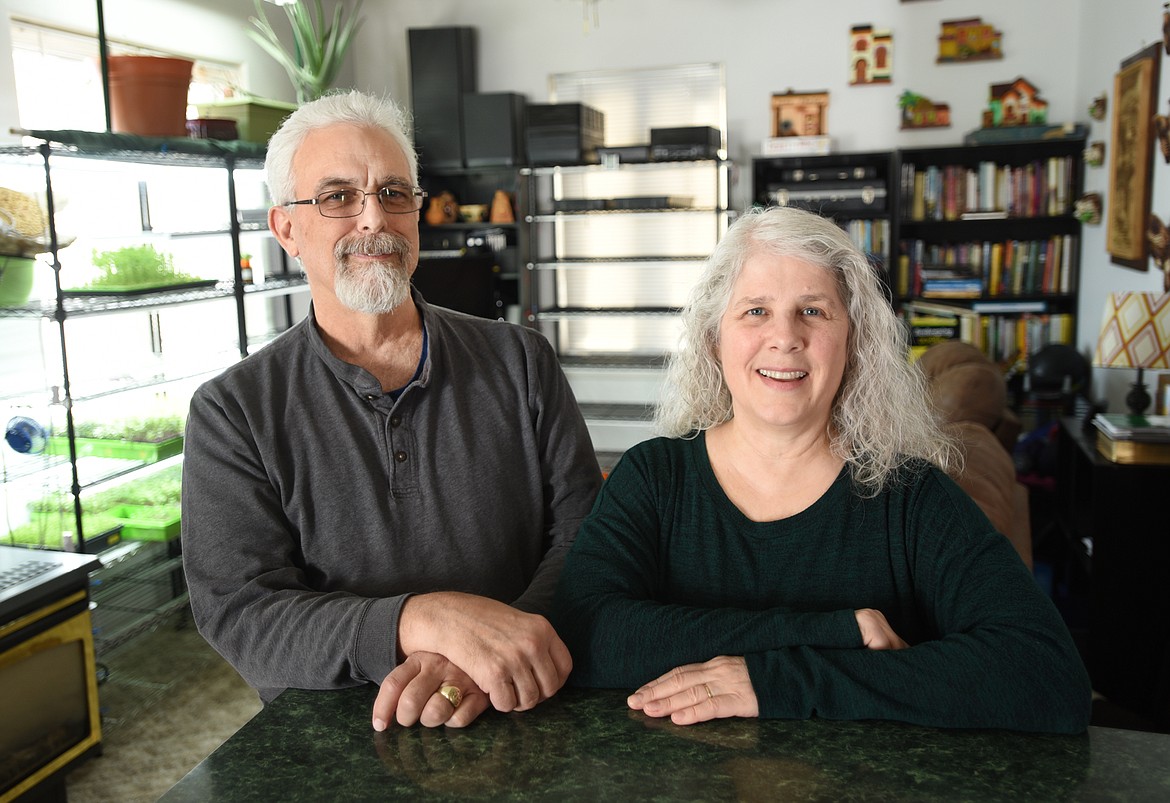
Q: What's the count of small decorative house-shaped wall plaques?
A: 5